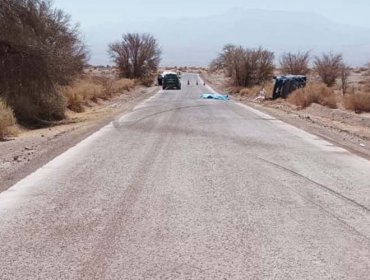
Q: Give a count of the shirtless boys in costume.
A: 0